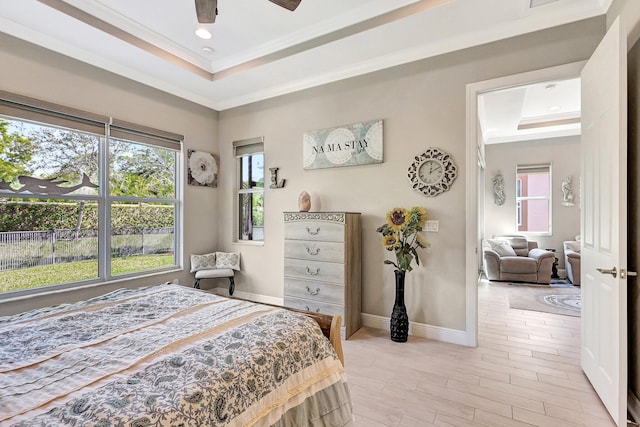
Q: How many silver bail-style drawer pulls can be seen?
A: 5